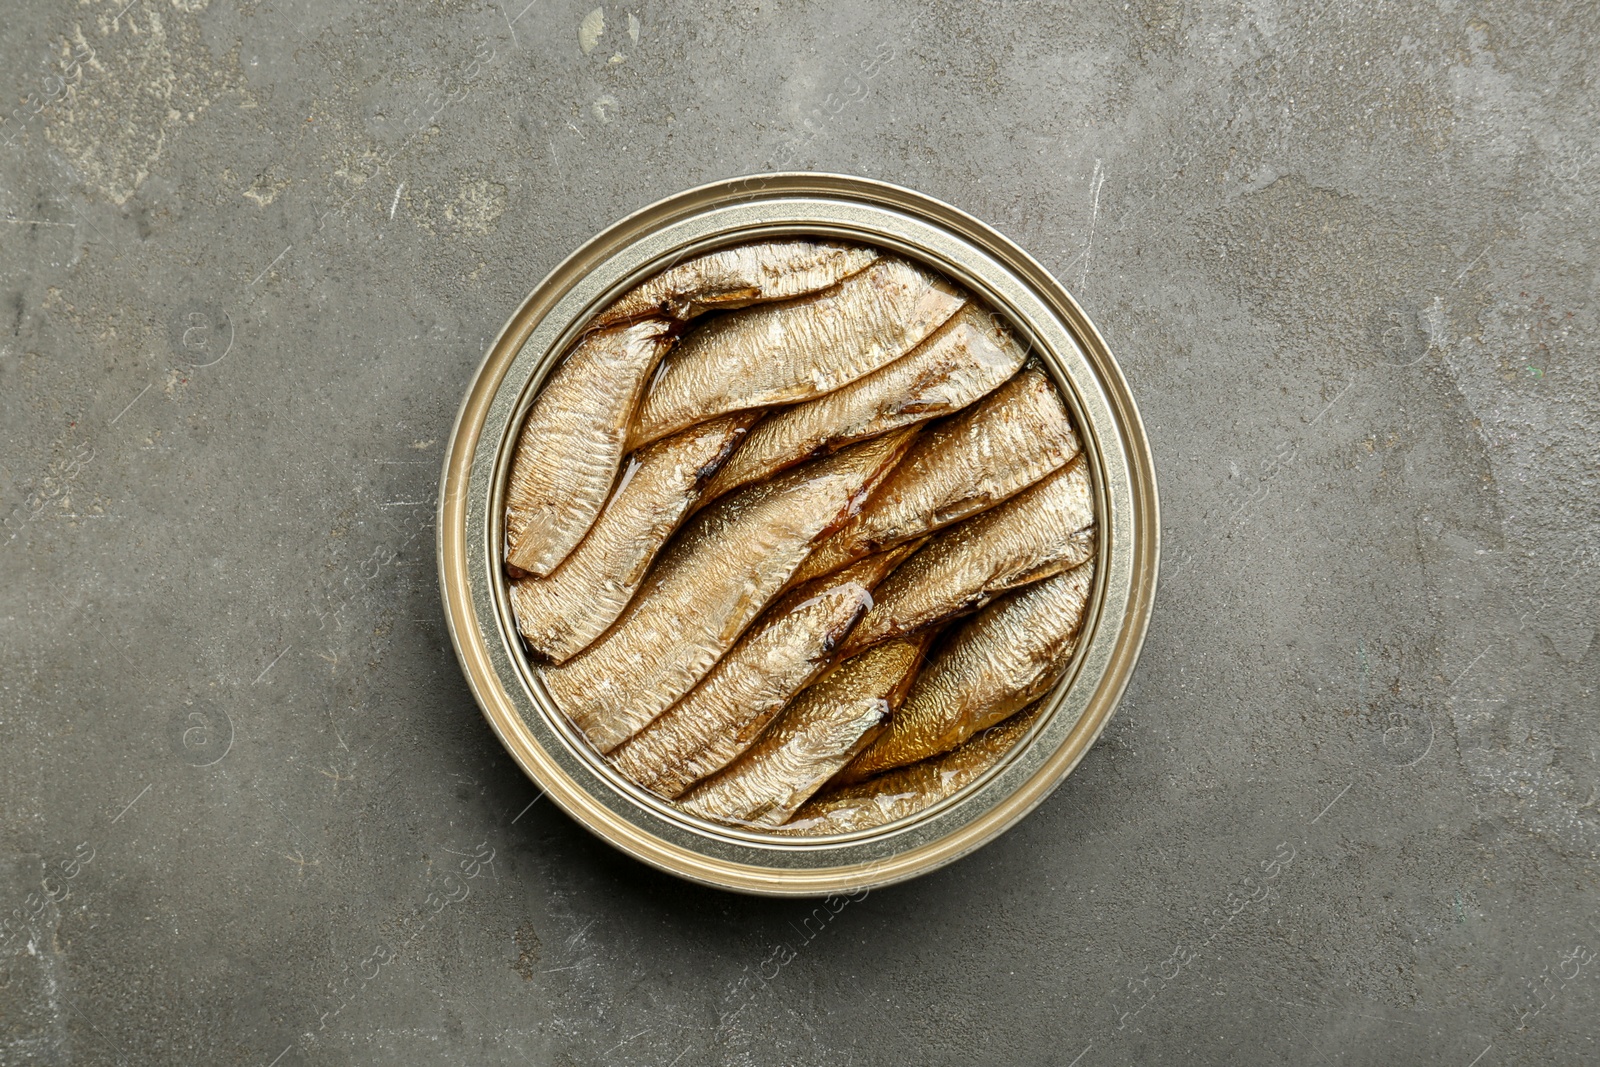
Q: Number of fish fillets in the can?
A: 12